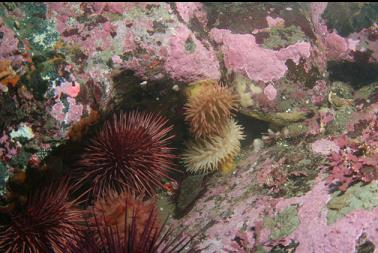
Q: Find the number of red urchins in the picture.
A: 3